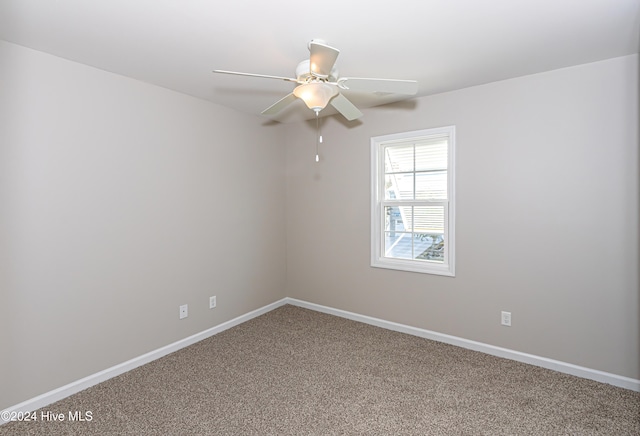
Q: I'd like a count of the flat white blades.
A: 5